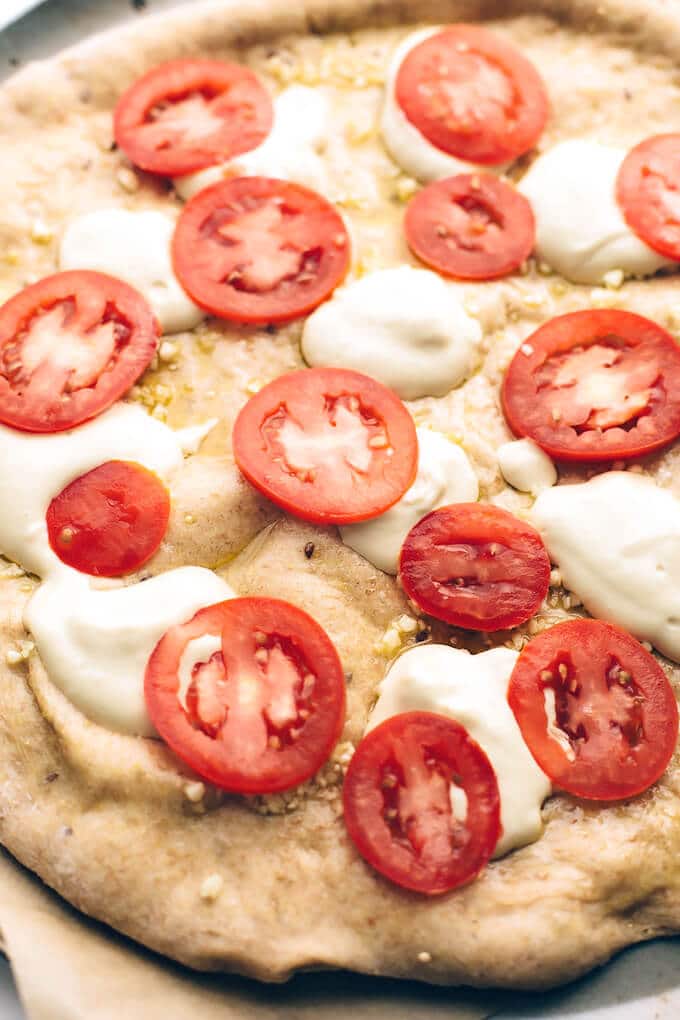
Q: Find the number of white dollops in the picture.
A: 11